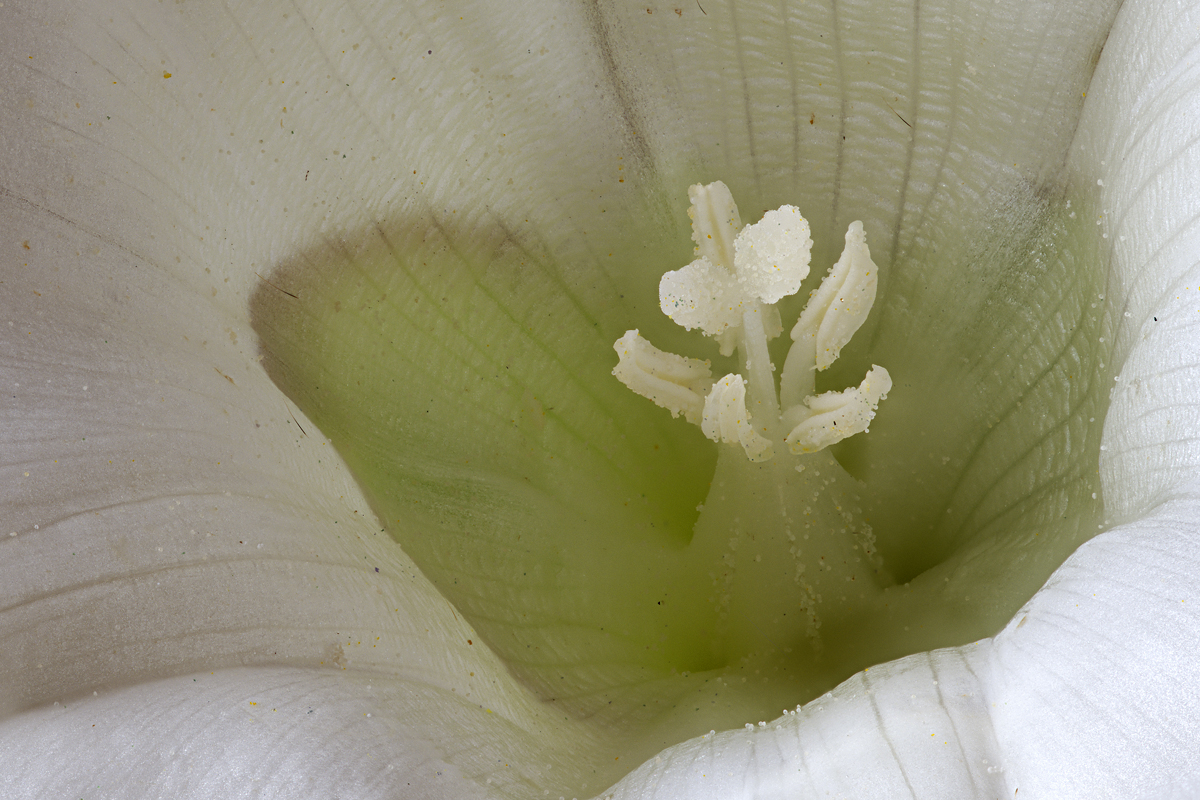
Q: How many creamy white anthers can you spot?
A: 5